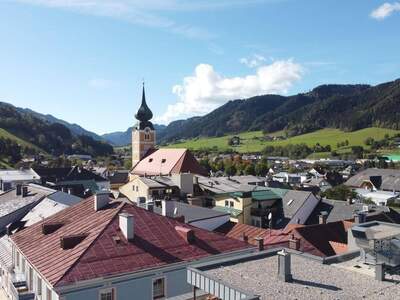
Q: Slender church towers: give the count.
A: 1